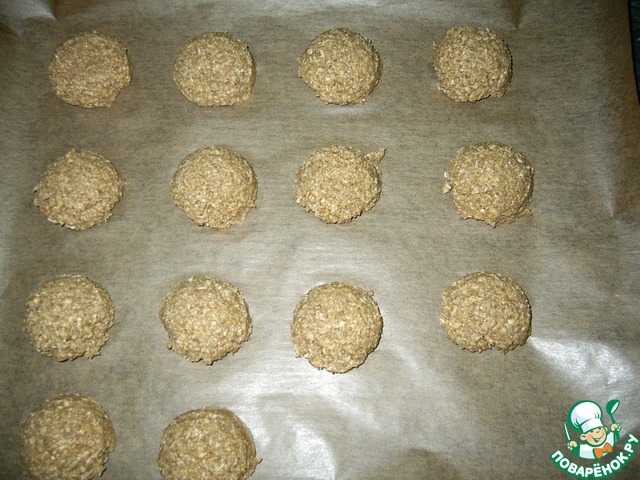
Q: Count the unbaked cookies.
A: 14